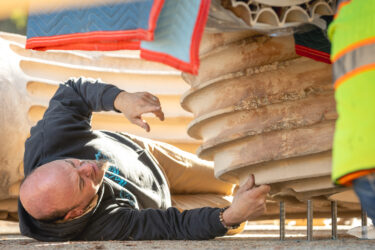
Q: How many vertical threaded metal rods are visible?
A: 4